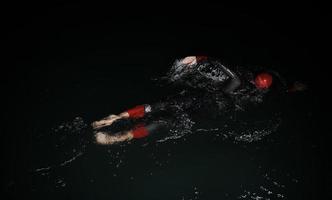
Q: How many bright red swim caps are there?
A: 1